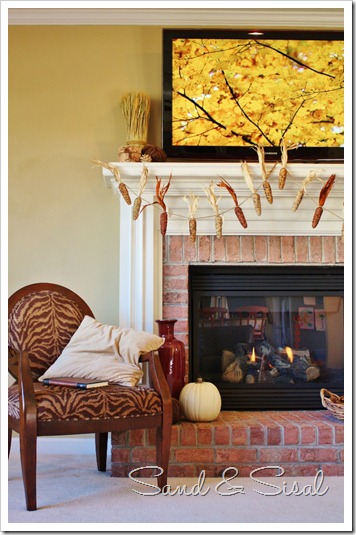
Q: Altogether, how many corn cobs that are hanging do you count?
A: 11